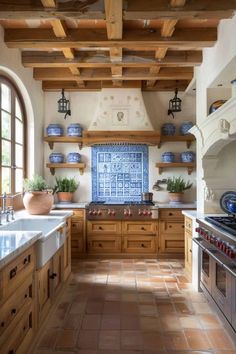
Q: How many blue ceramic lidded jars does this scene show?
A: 8